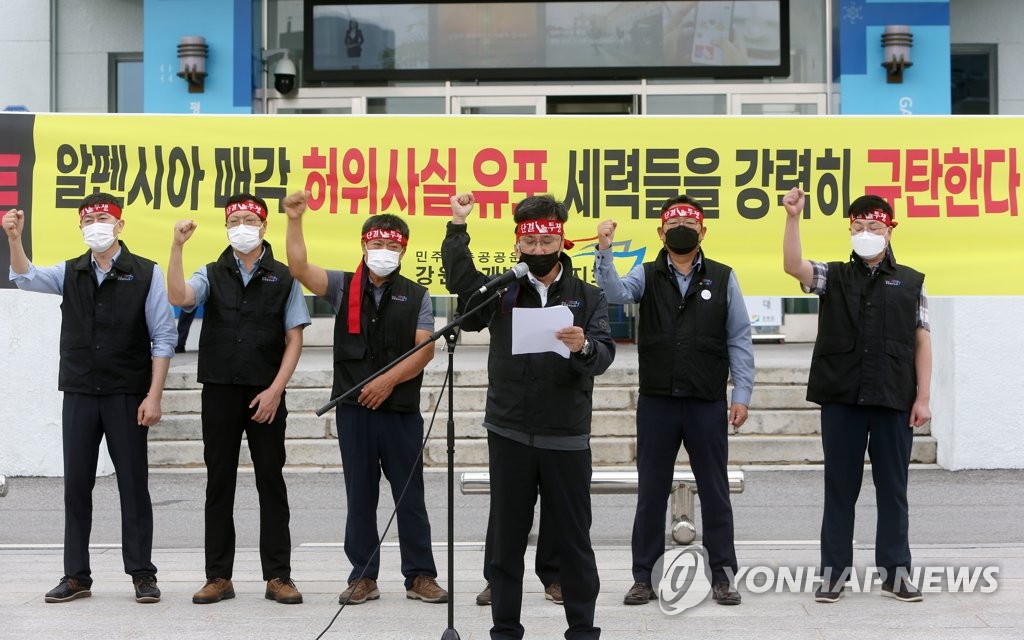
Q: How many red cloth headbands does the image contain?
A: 6